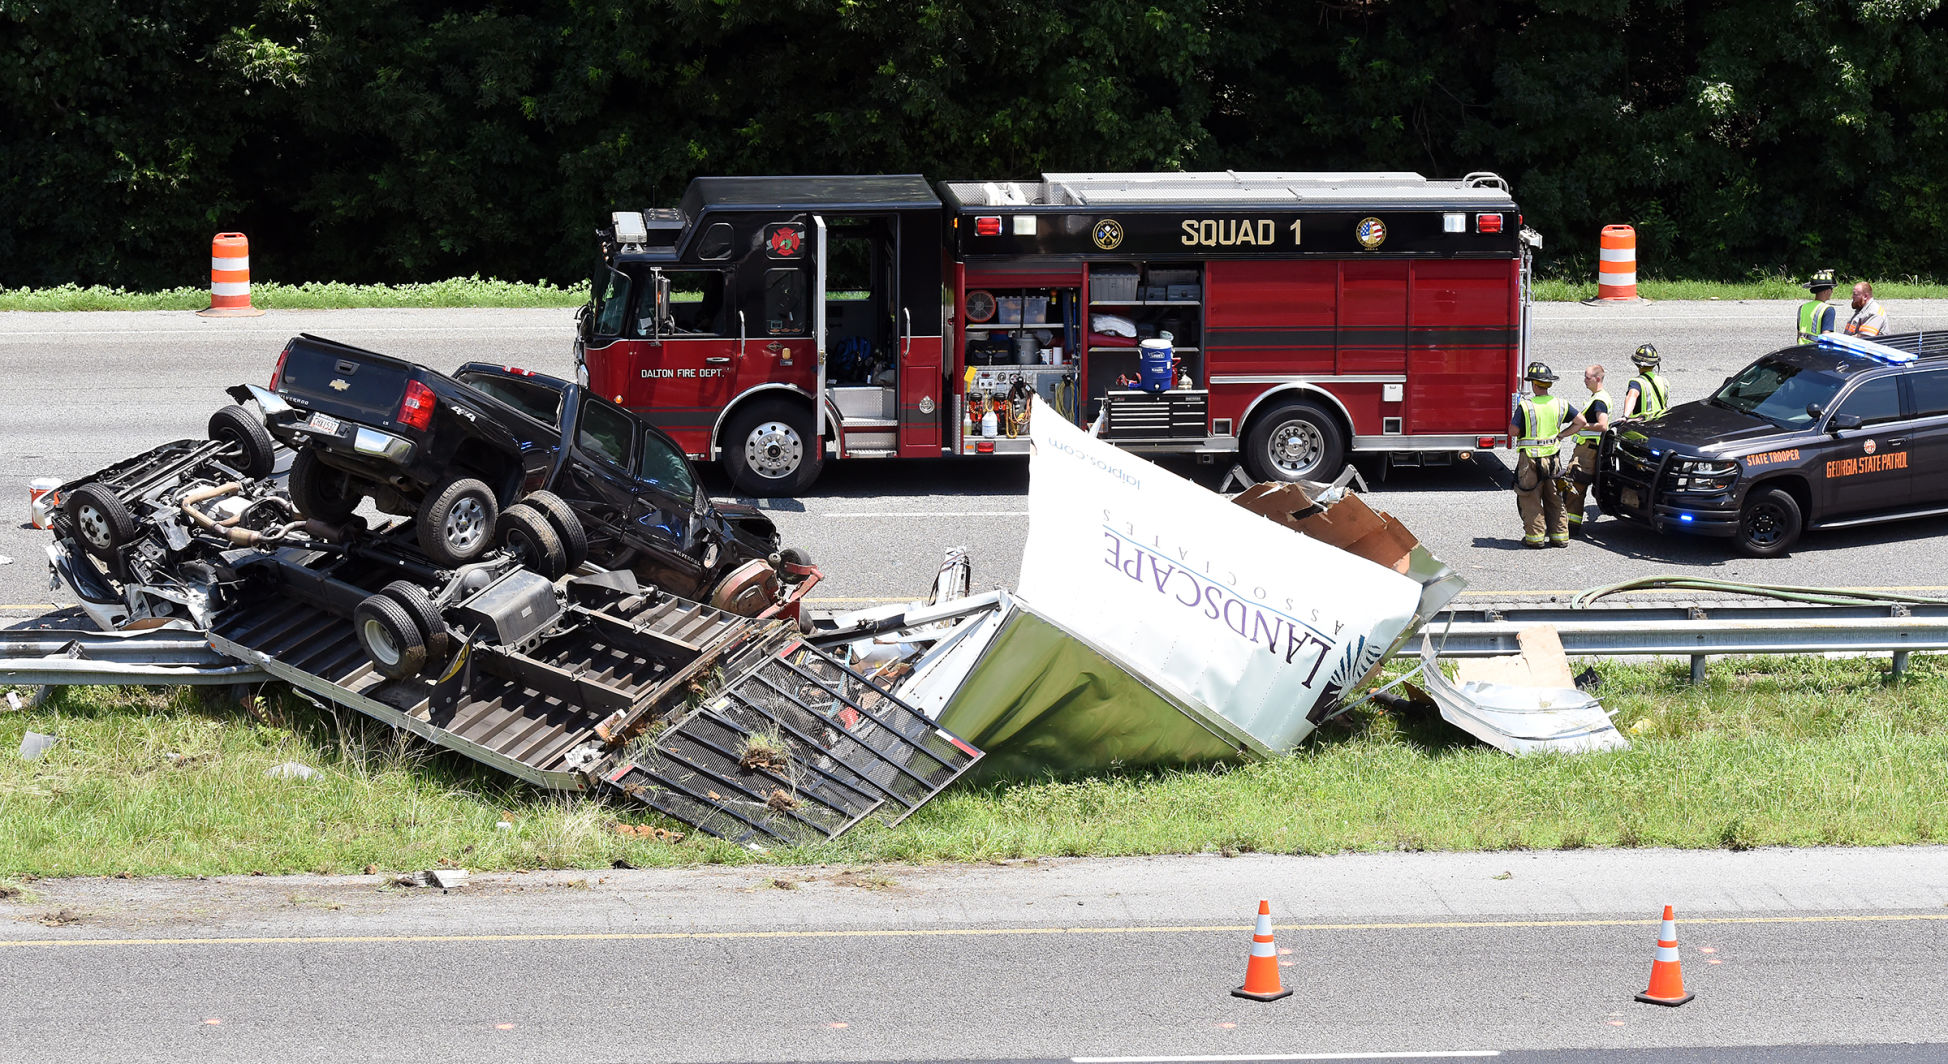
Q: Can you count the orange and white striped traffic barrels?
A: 2